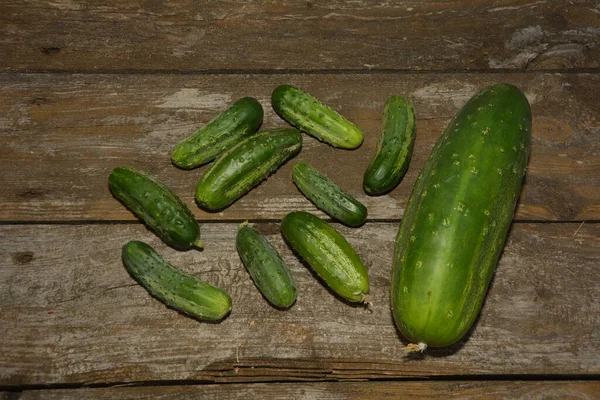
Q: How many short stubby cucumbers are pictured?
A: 9